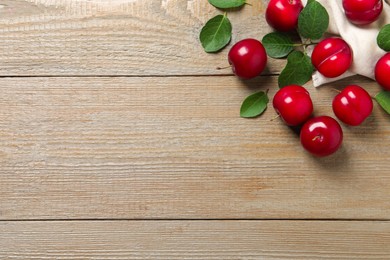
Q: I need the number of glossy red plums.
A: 8